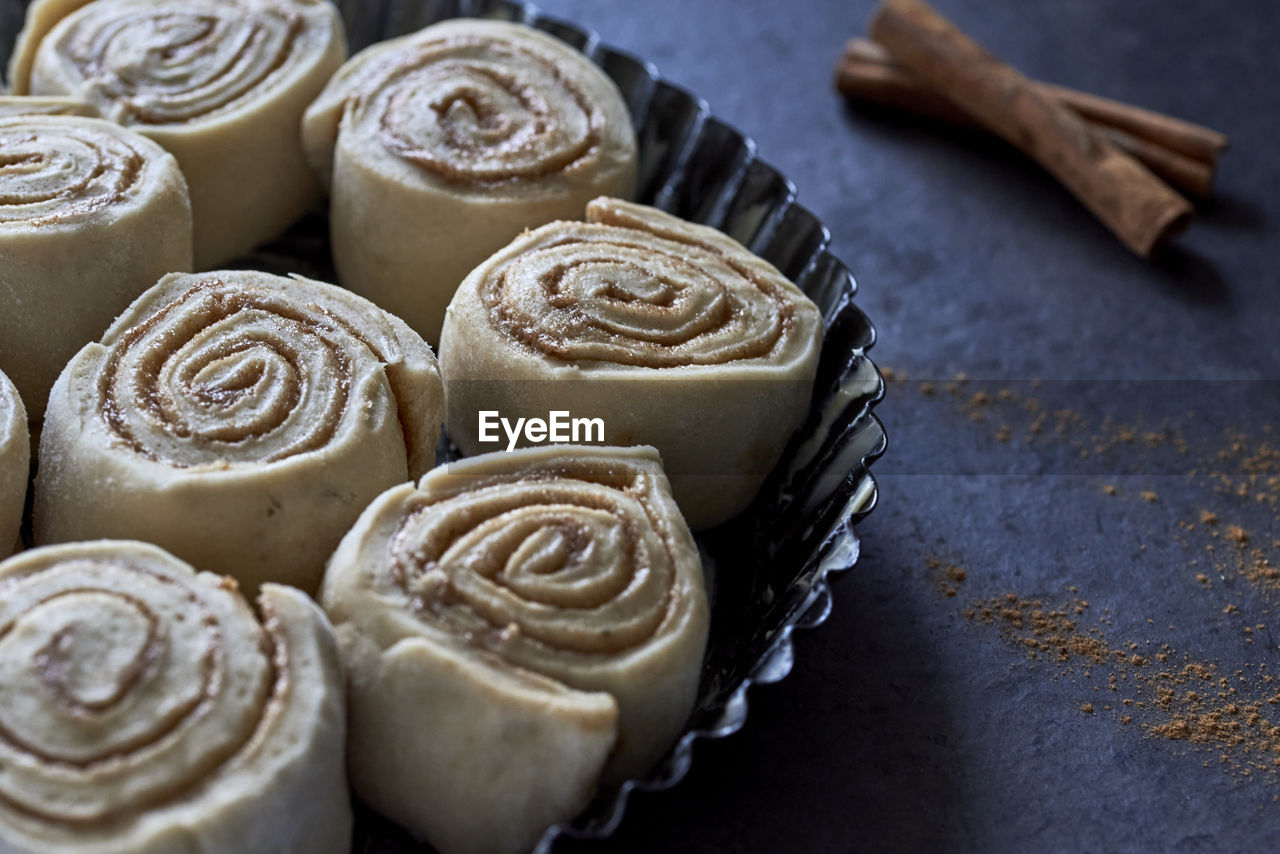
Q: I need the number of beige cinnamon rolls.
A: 8